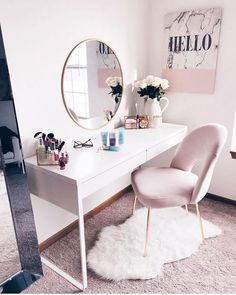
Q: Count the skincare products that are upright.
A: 3